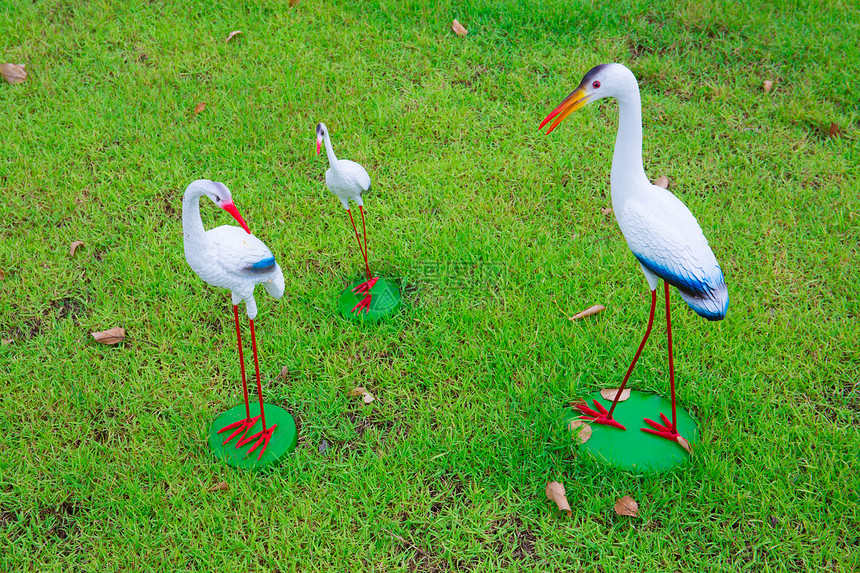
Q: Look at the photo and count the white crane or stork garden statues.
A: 3